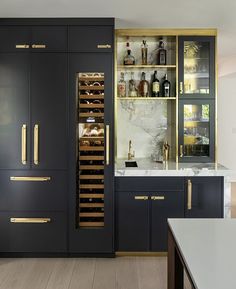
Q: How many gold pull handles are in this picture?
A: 13